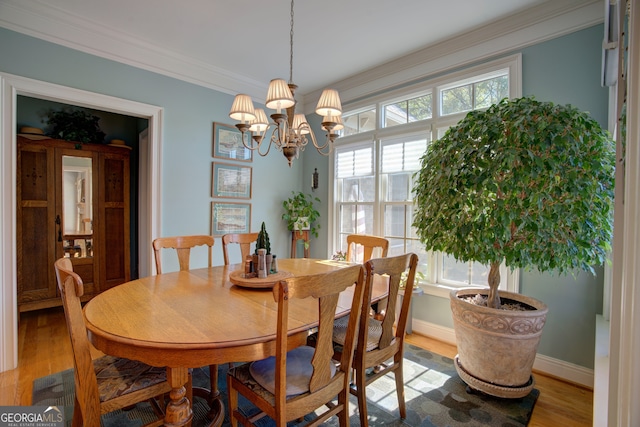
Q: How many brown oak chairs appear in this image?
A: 6